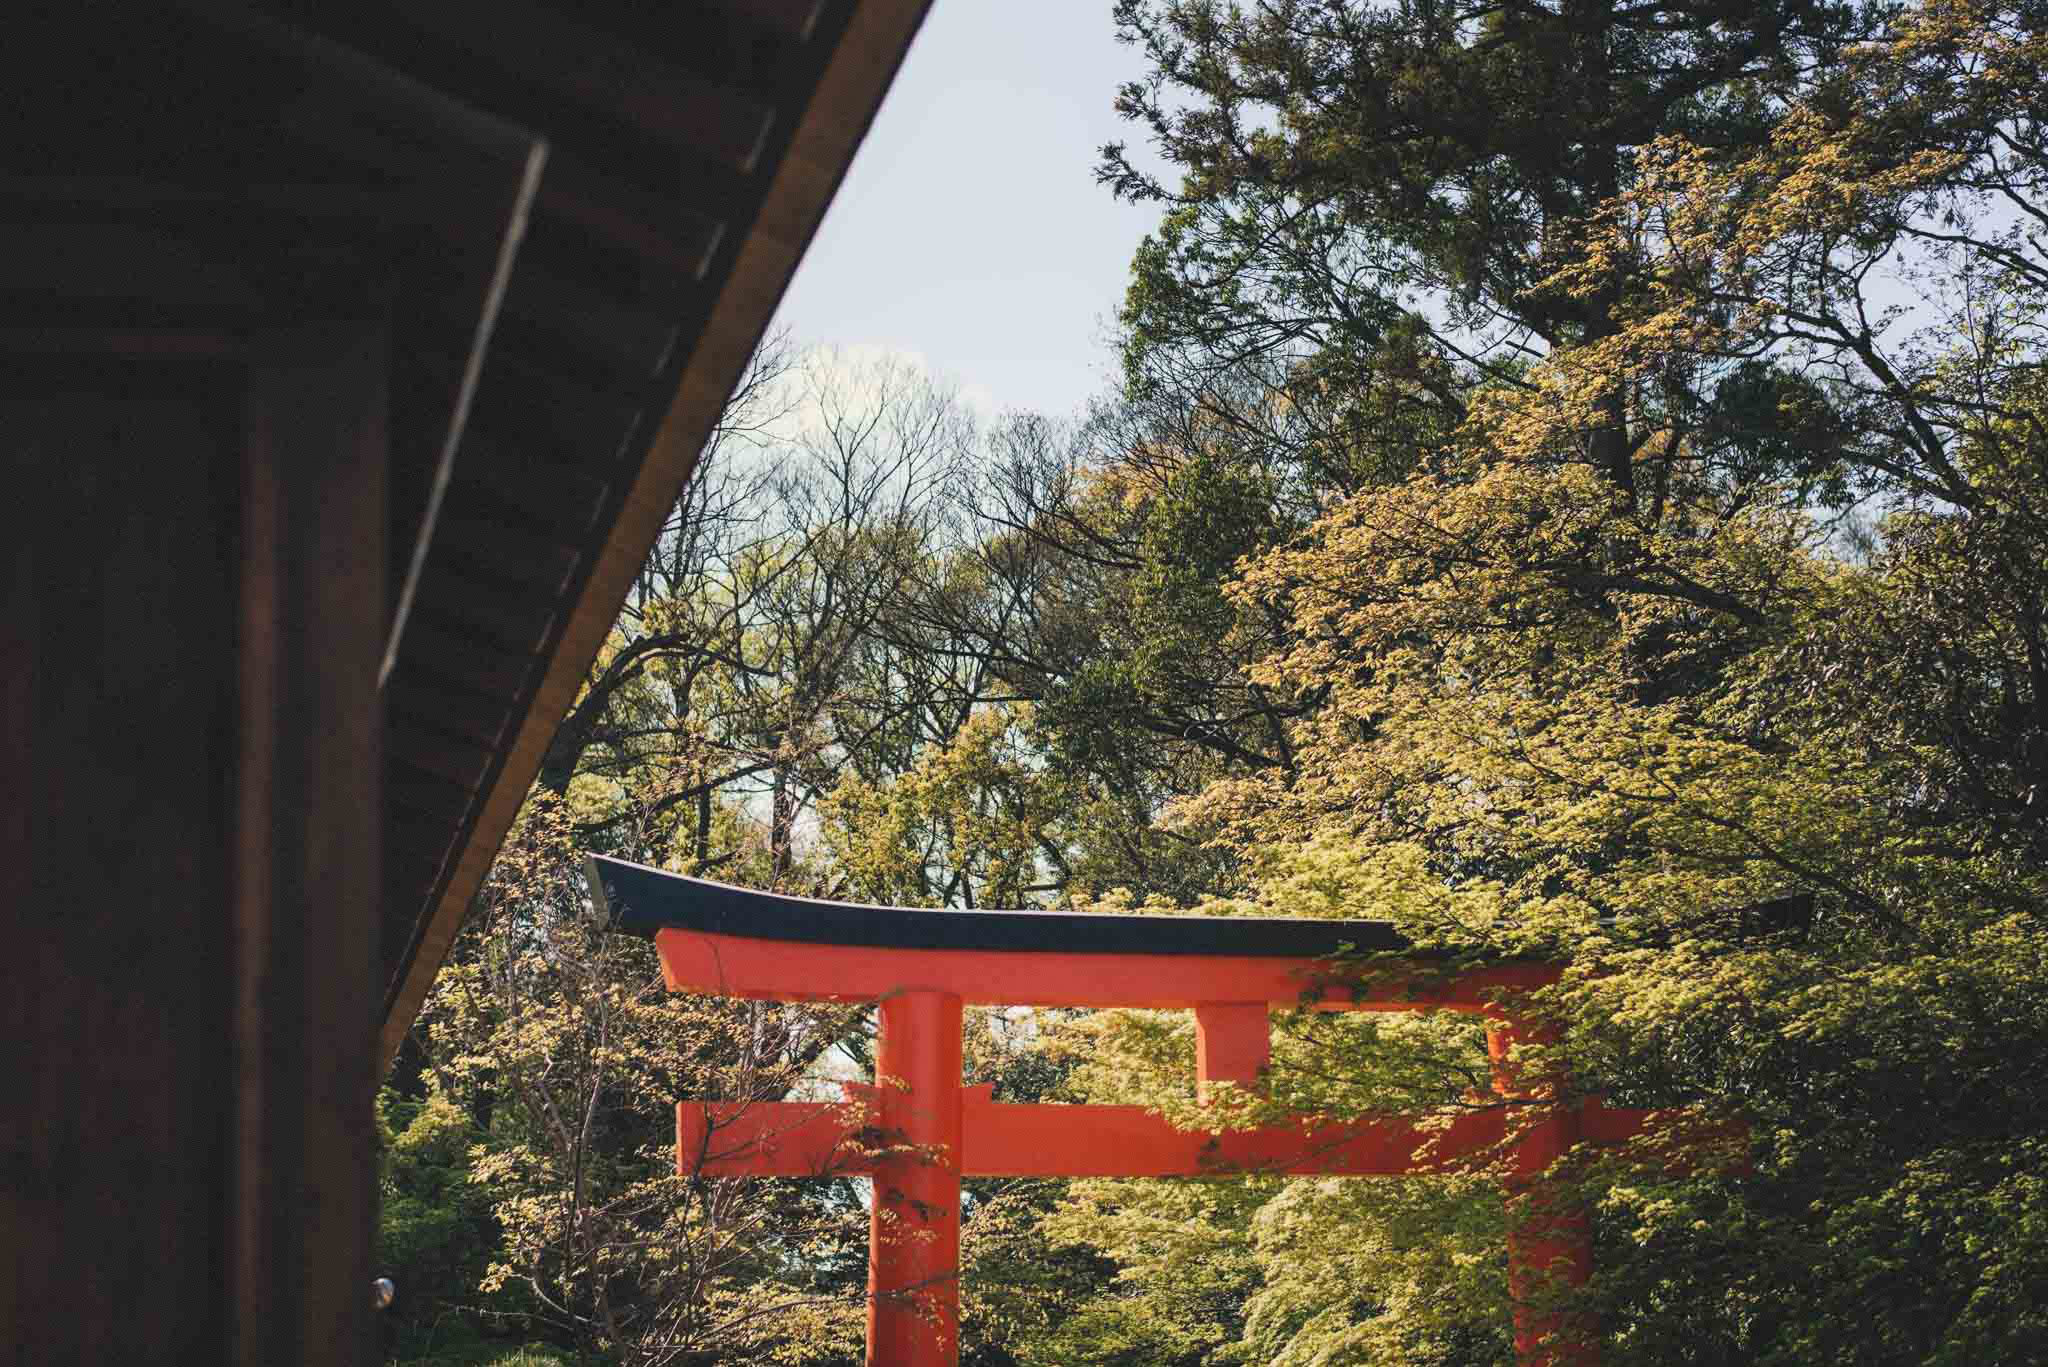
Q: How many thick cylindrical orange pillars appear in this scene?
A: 2